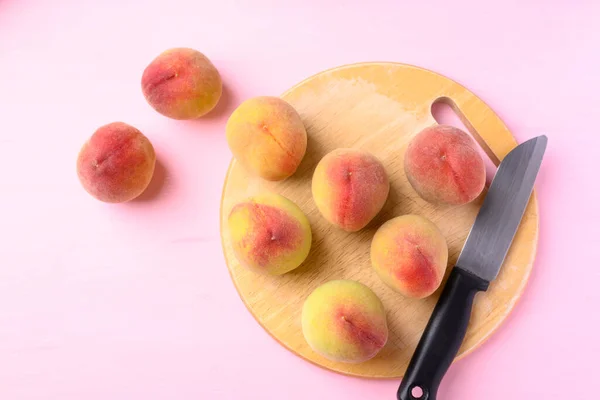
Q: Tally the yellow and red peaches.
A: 8